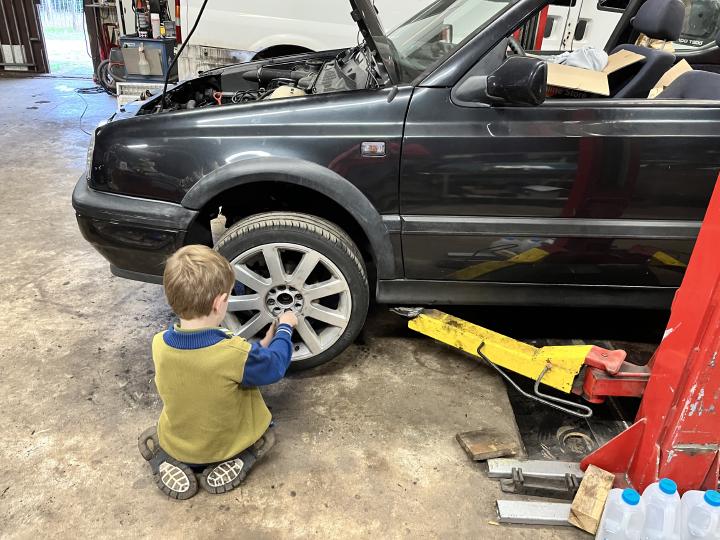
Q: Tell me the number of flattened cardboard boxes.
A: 0